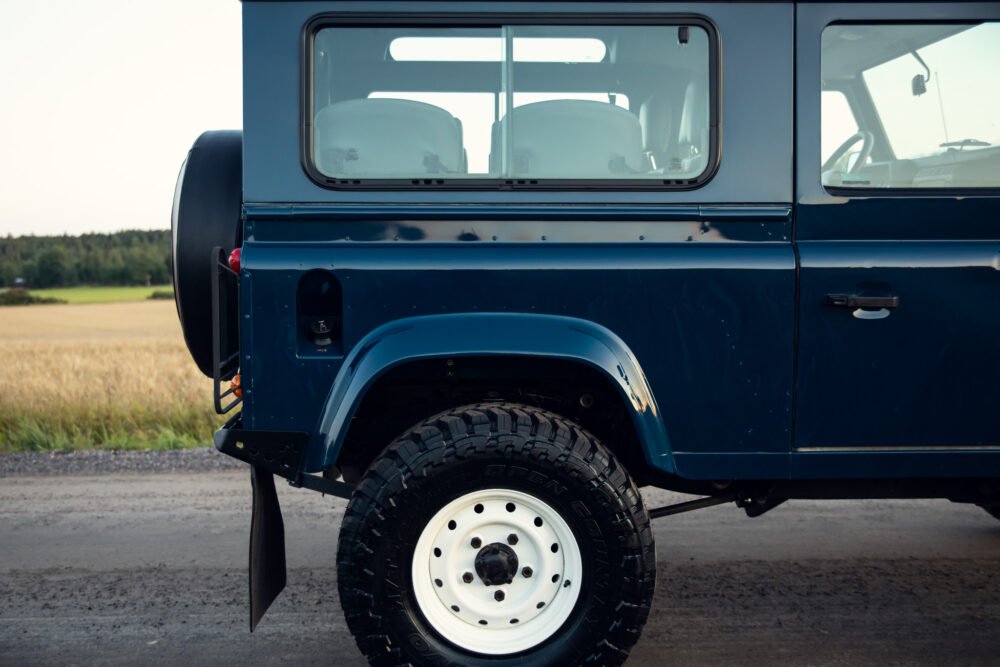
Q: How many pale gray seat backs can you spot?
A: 2